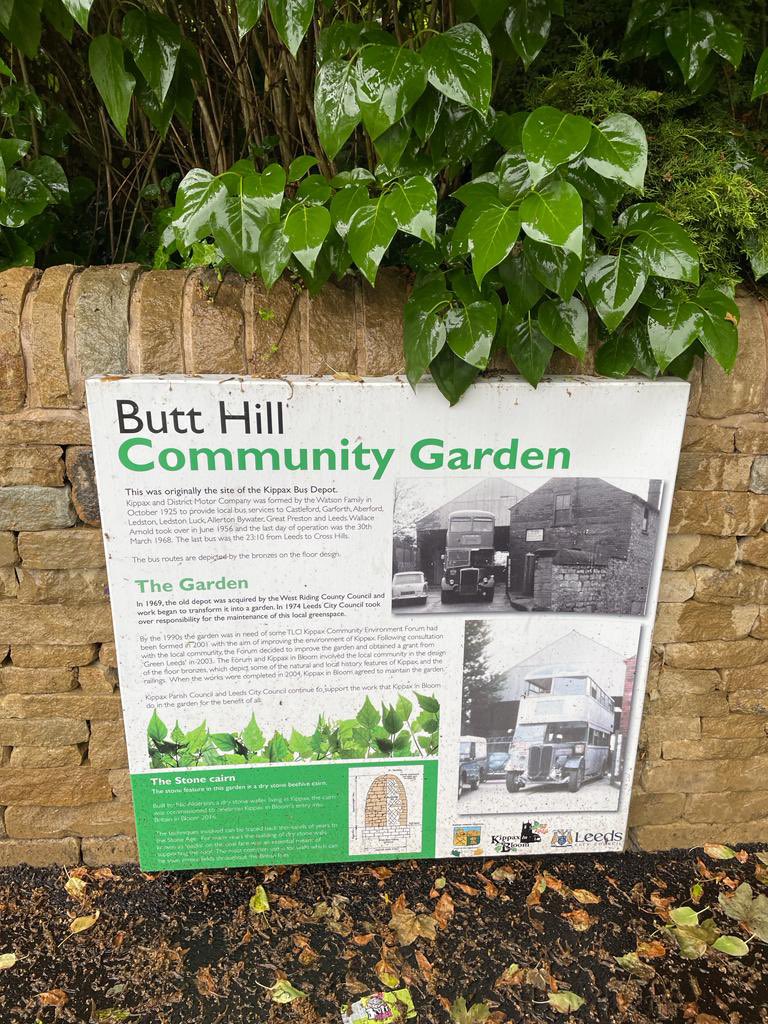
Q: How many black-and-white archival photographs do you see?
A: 2